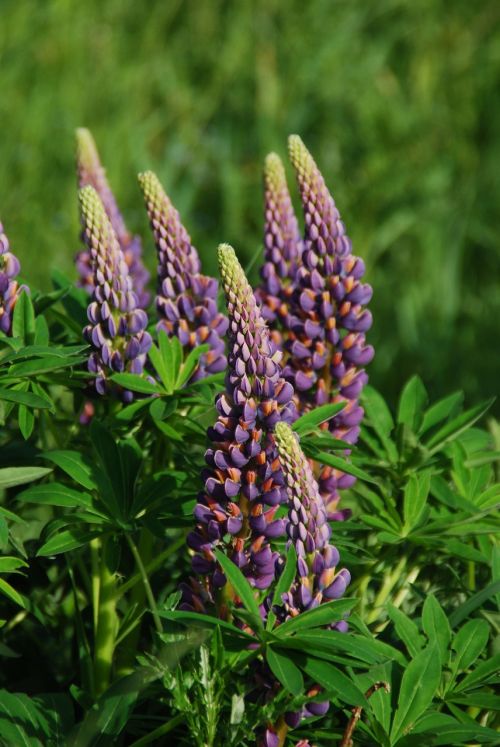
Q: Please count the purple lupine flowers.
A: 8